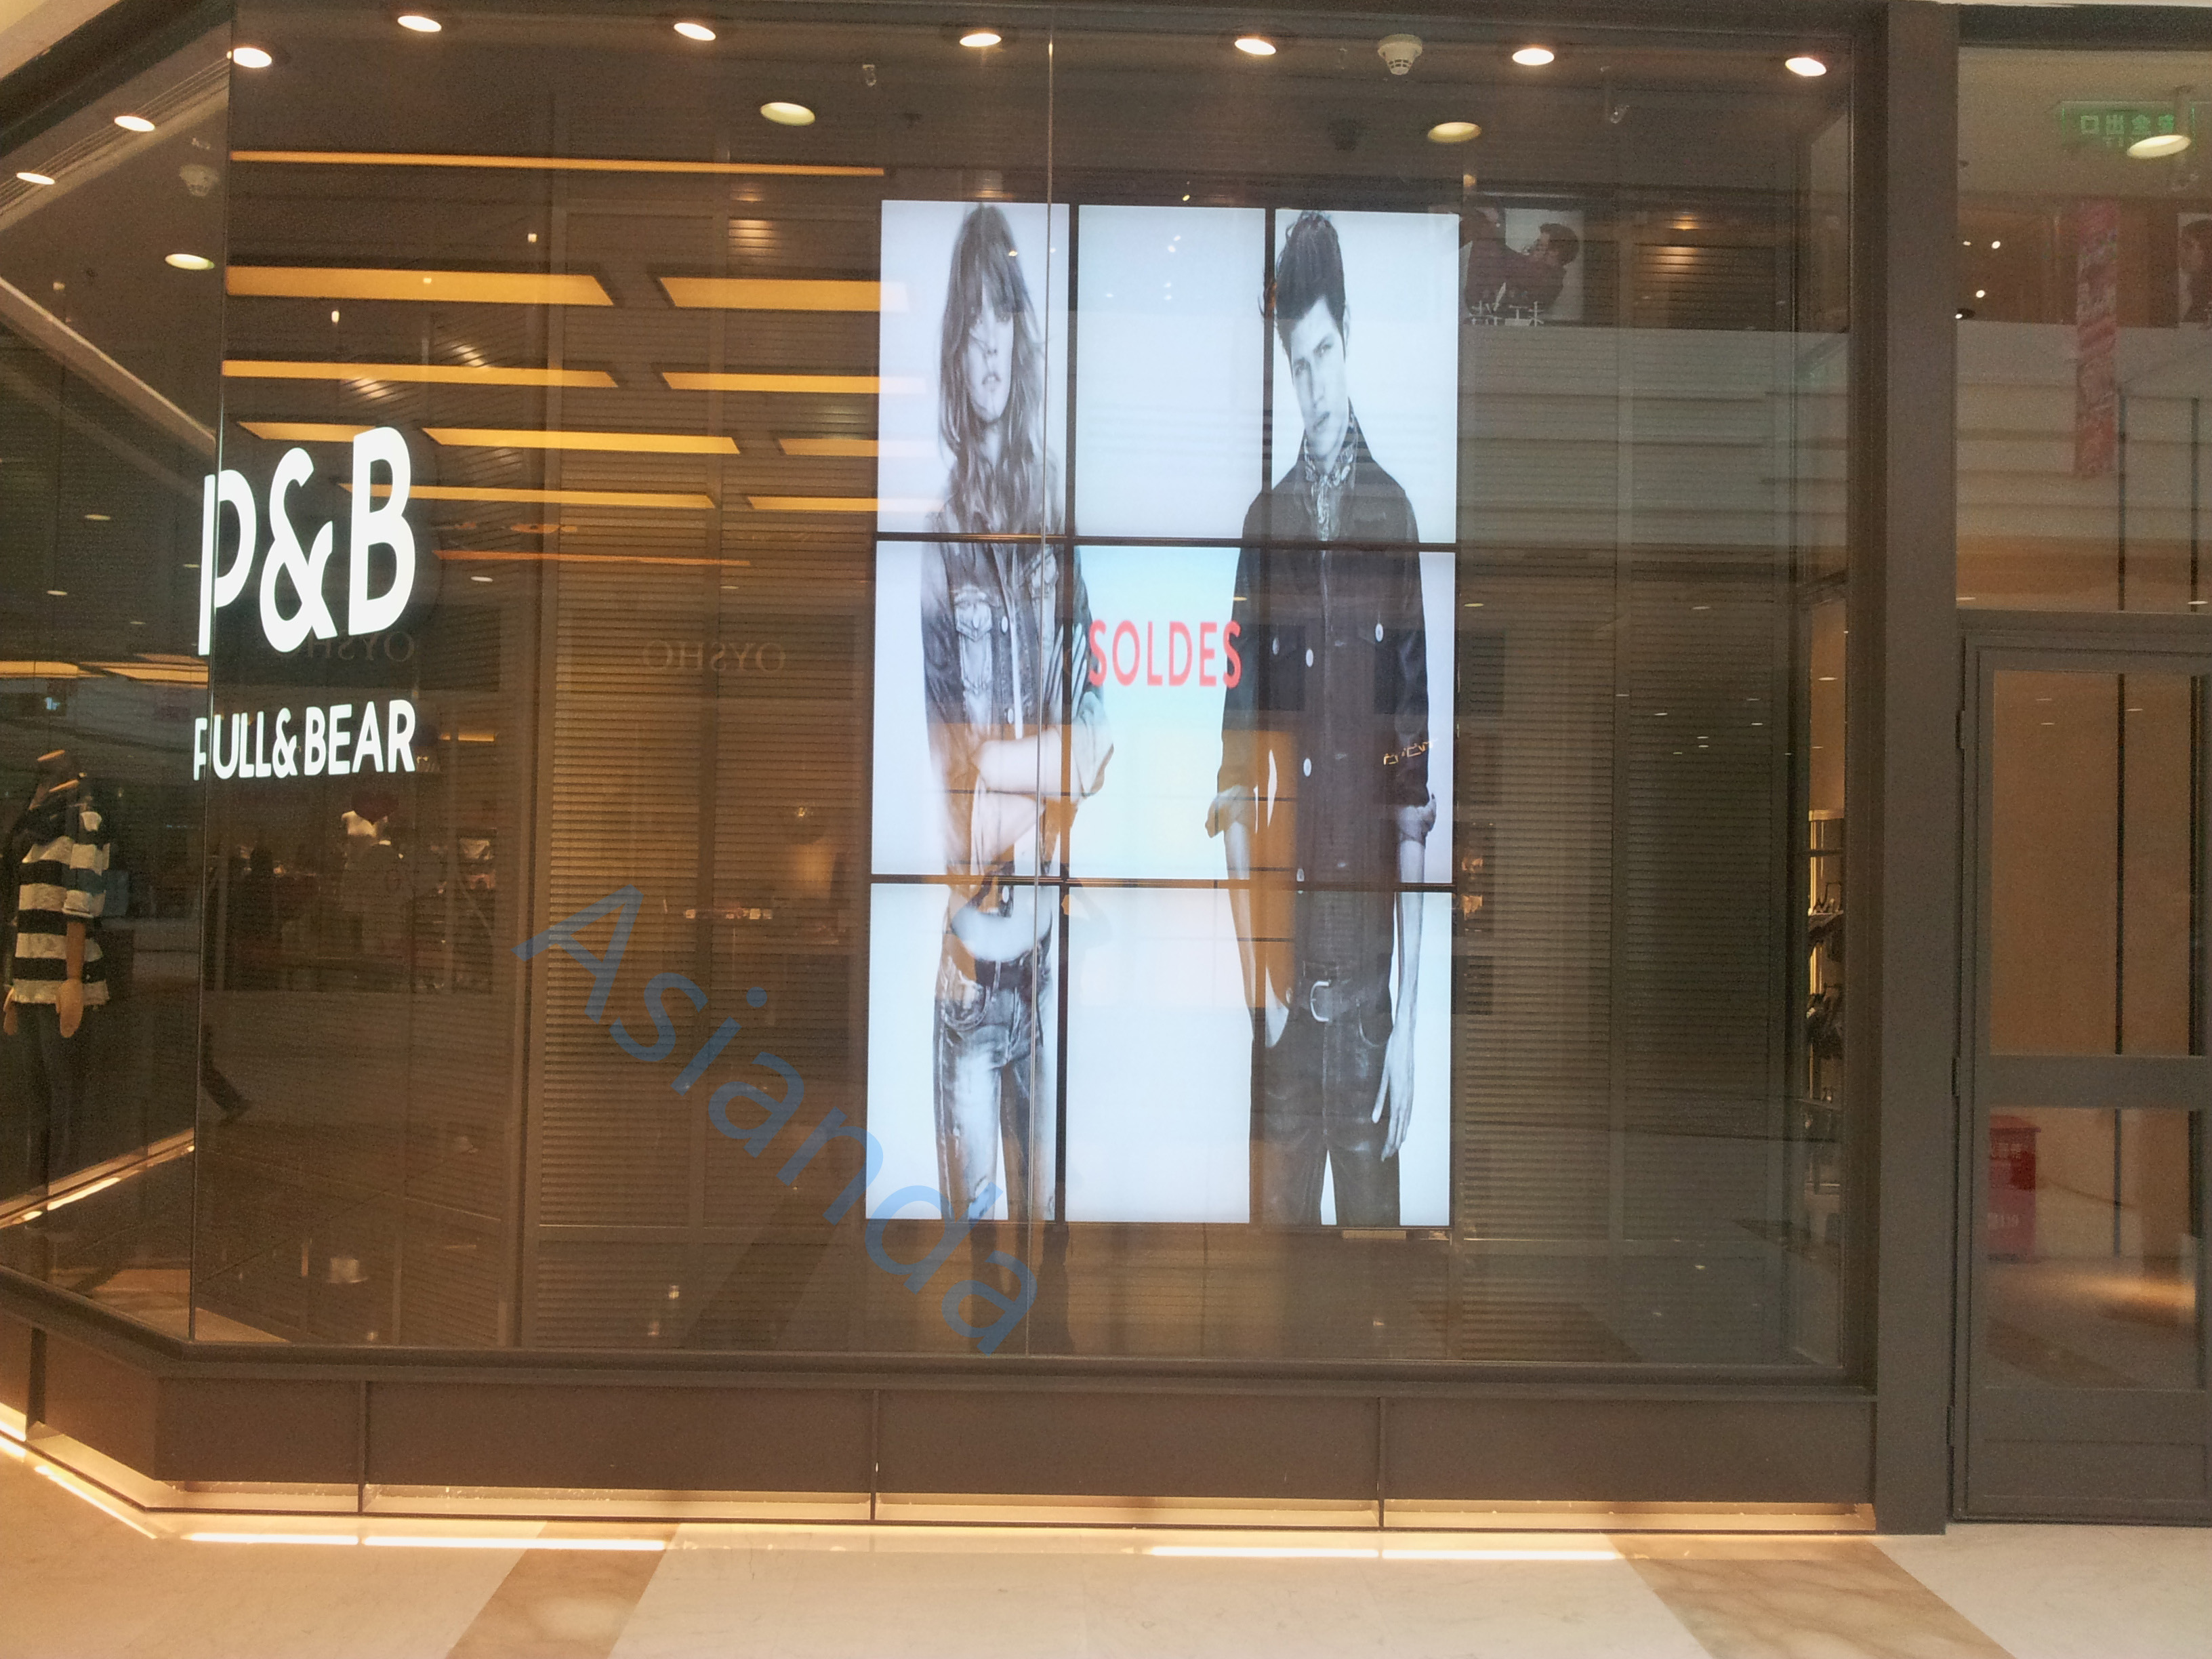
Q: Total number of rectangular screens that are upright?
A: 9